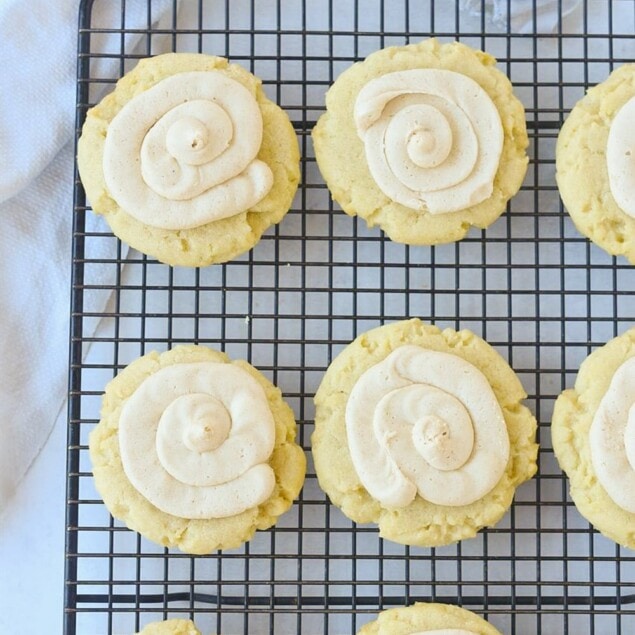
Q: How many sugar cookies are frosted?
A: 7